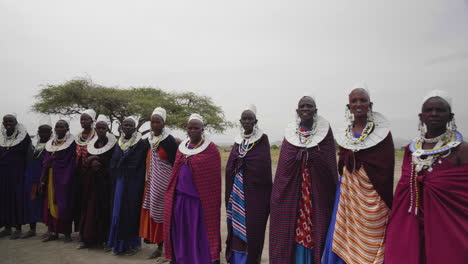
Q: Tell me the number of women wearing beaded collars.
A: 12